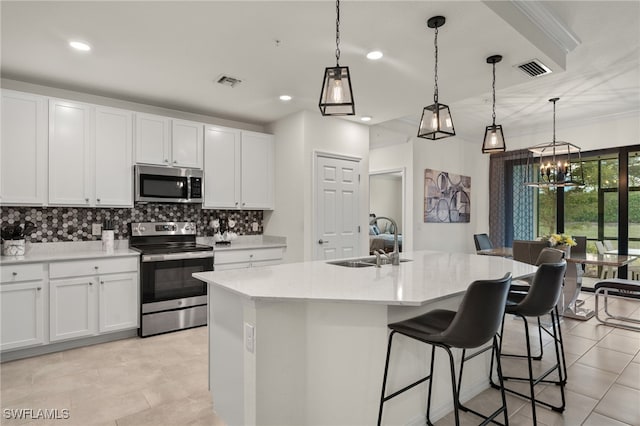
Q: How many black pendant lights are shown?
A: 3